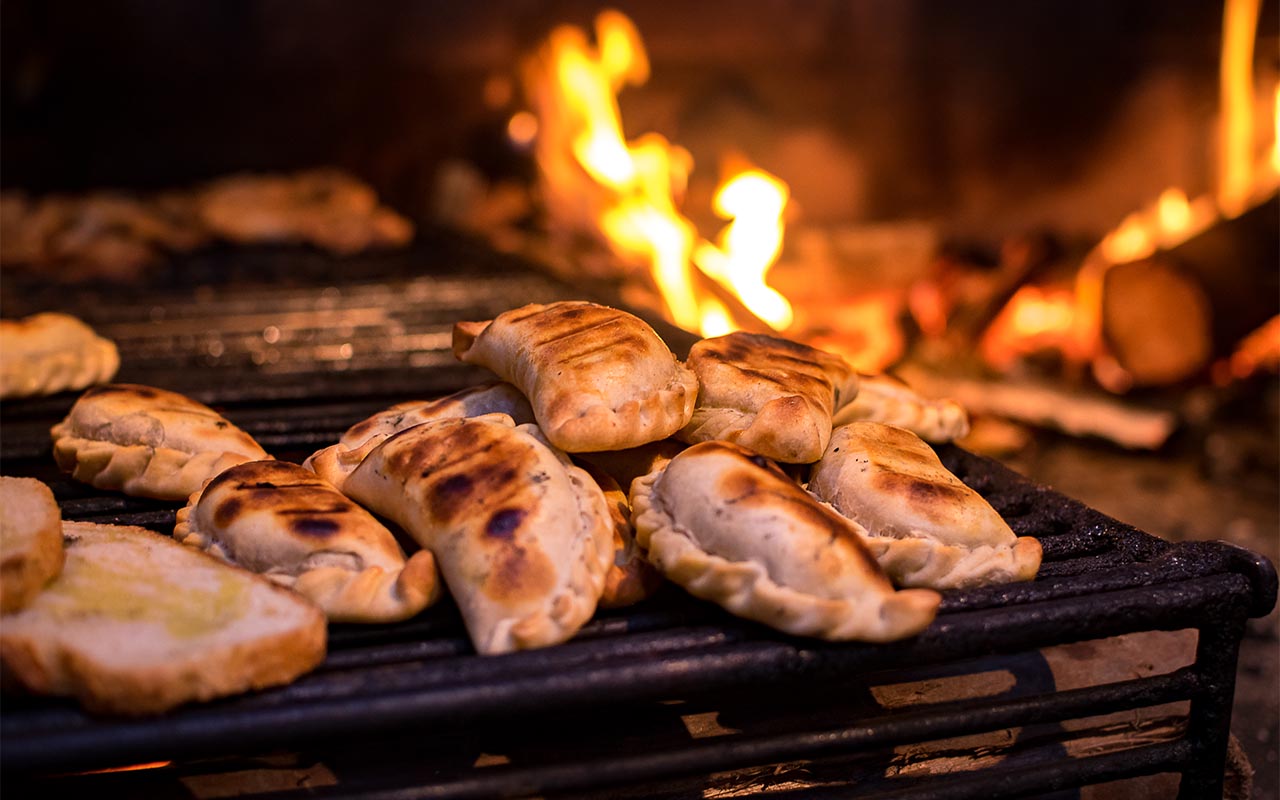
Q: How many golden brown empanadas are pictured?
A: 11